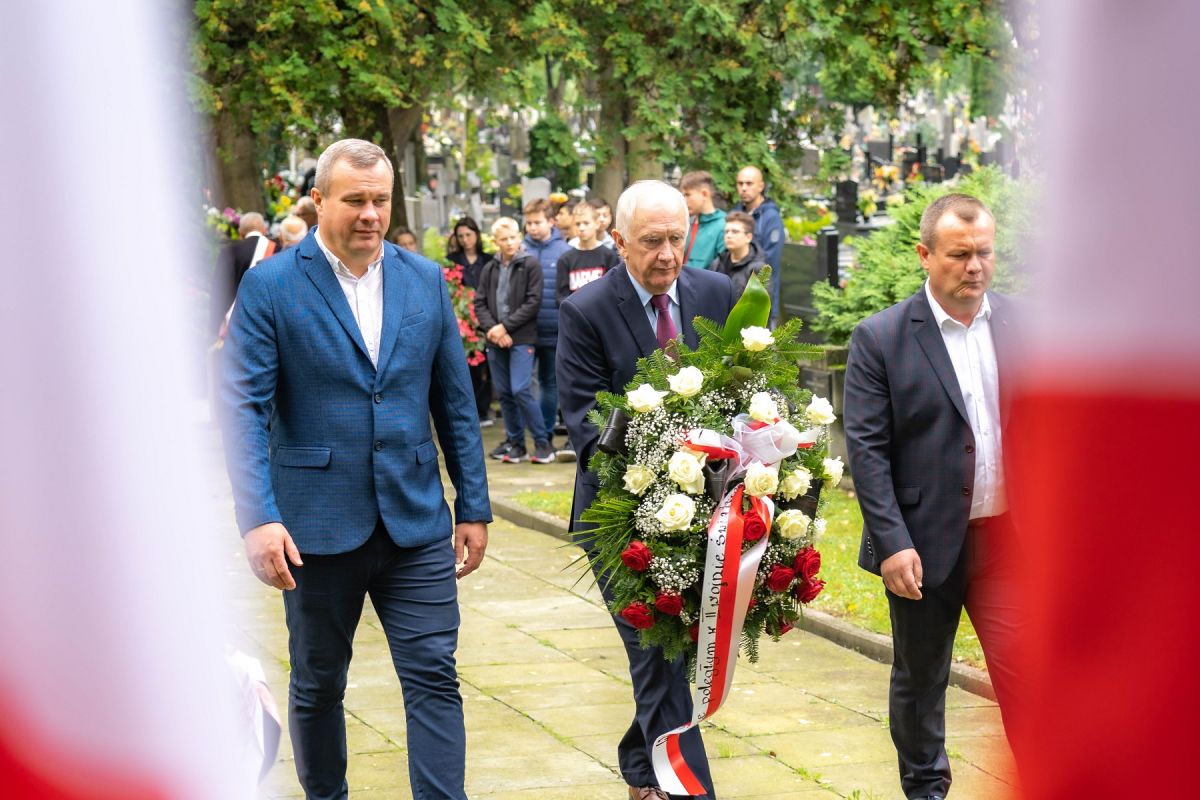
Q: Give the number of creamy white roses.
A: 12